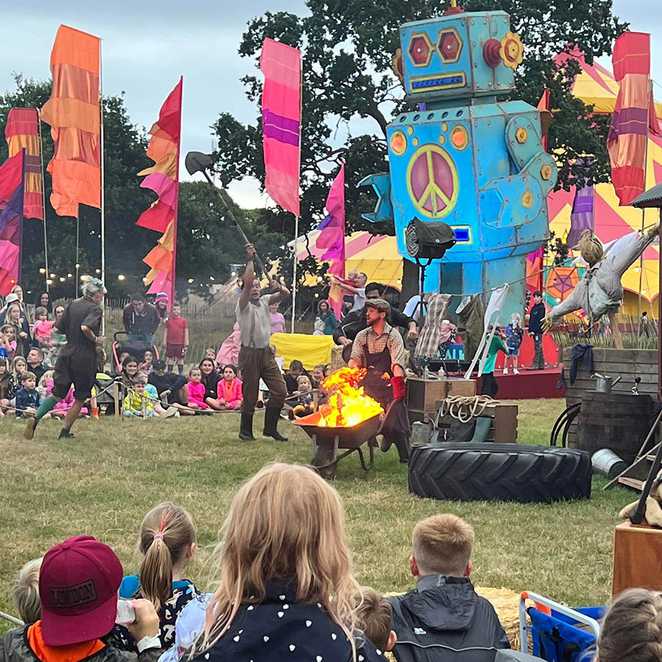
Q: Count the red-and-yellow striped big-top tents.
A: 2